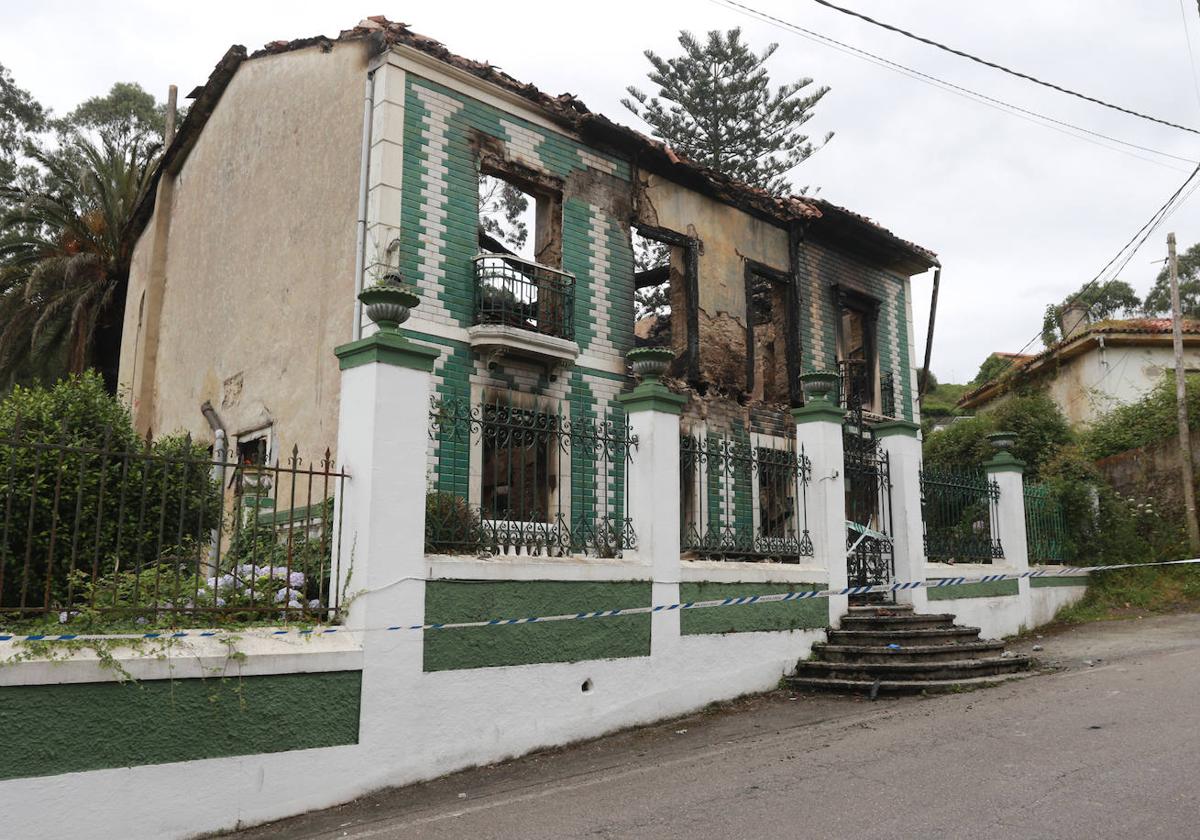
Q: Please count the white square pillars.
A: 5